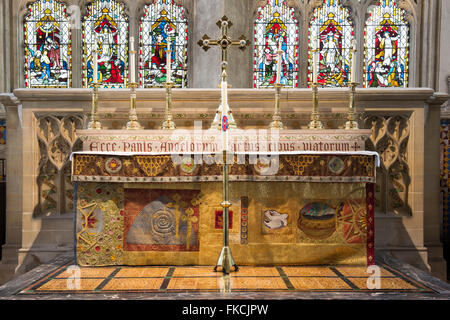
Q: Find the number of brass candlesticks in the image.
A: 6